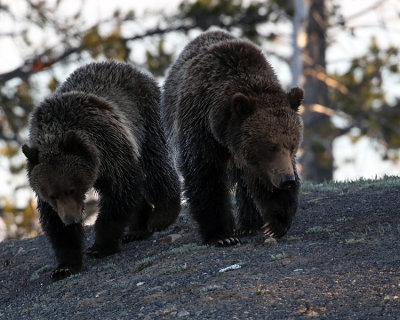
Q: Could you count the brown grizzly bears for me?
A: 2